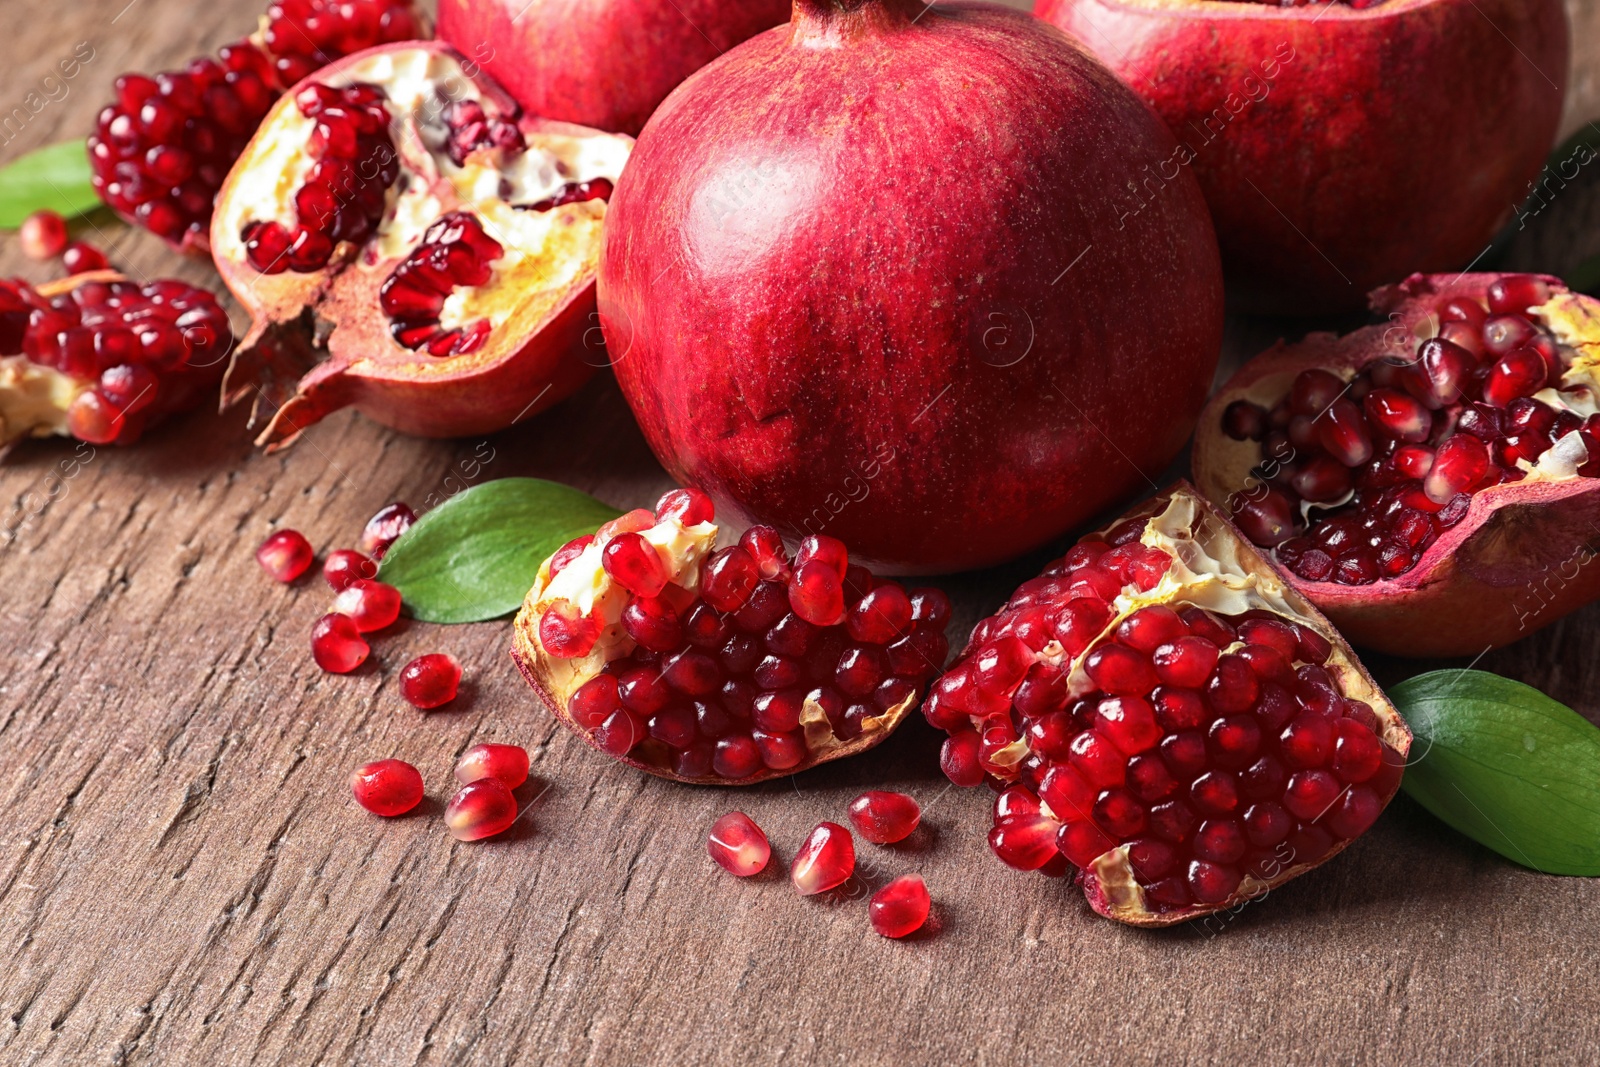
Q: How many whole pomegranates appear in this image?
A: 2